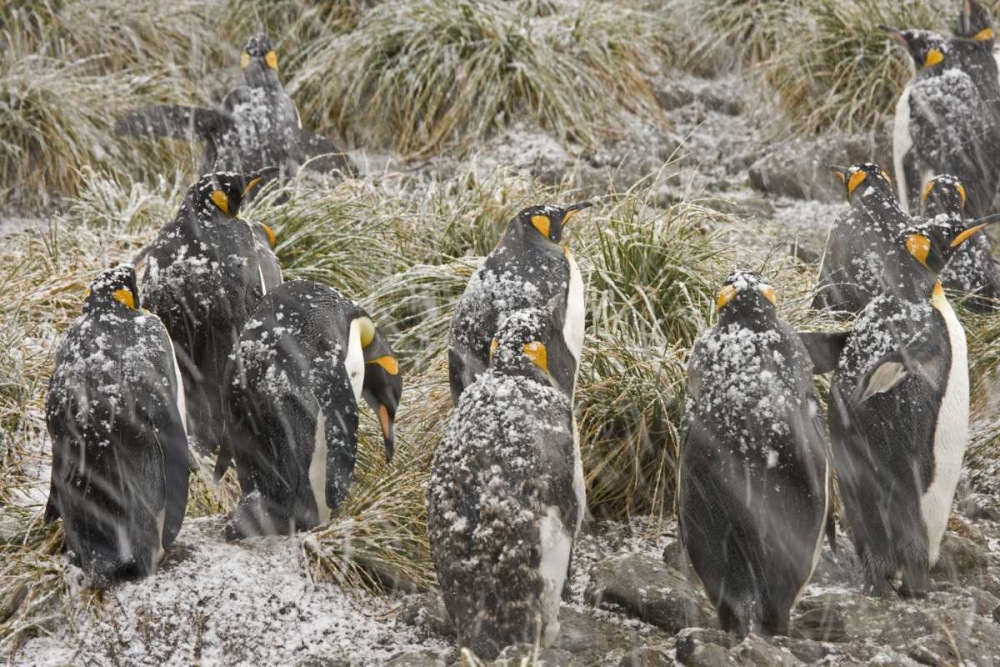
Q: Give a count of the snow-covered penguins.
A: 13